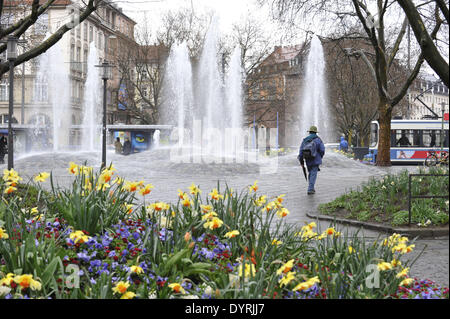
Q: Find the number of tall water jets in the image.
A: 6